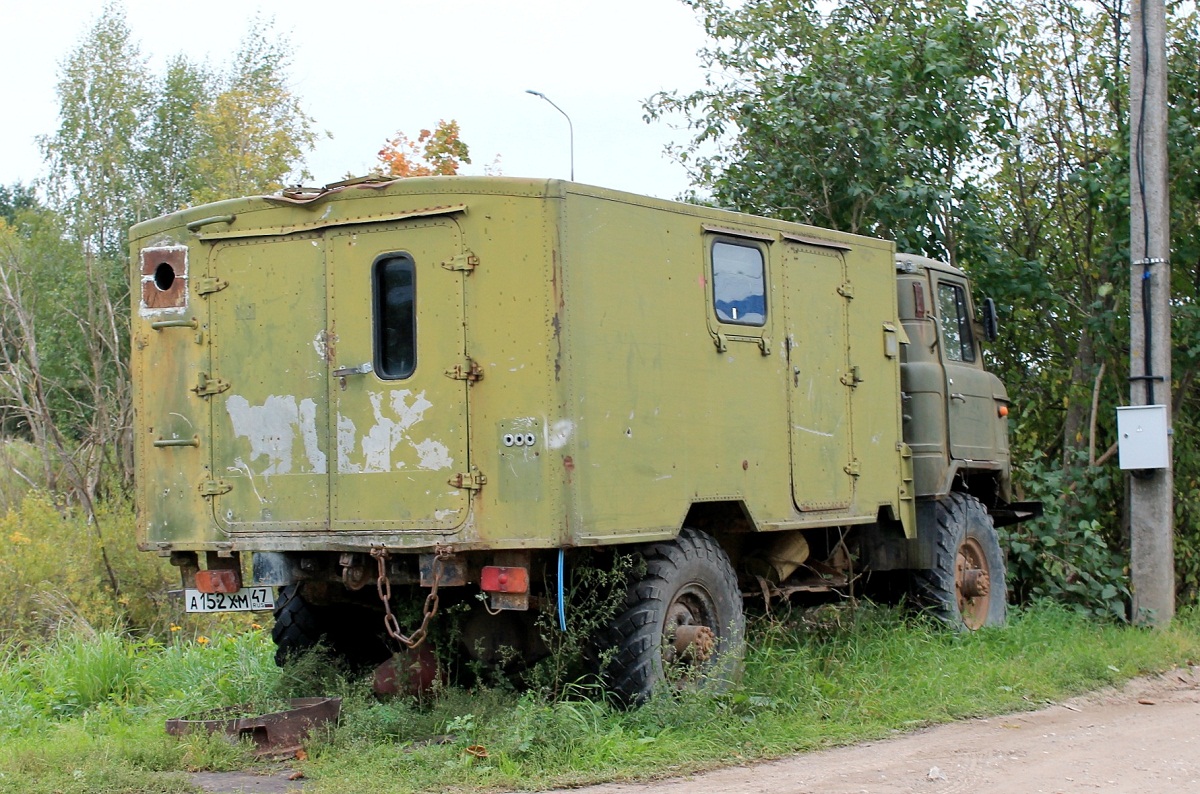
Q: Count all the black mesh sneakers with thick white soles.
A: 0